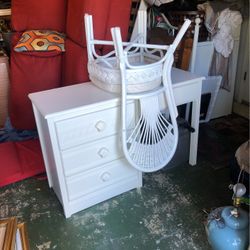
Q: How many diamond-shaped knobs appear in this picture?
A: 3